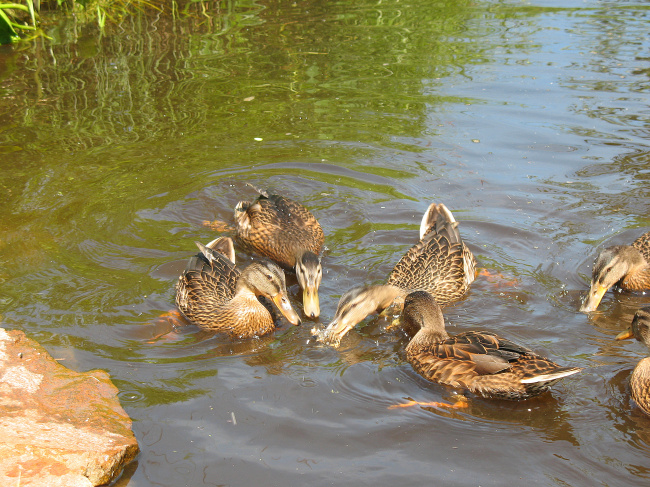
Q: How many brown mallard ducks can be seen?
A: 6